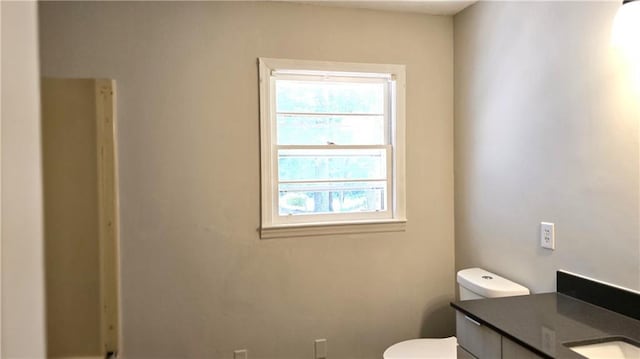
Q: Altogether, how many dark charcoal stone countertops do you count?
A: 1